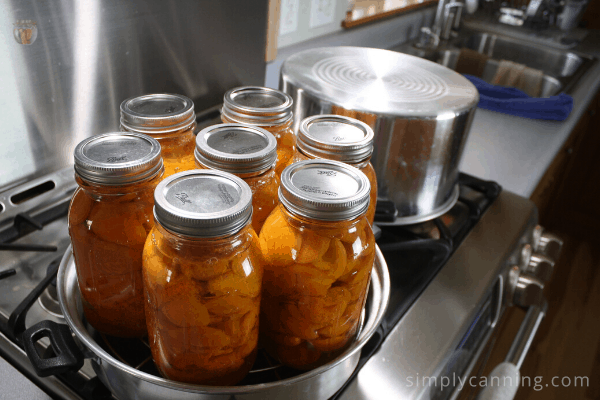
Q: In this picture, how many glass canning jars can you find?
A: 7